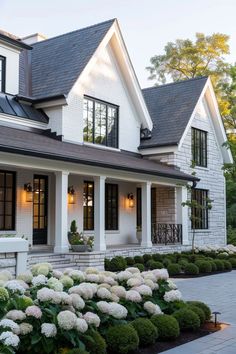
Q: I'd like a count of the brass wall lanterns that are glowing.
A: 3